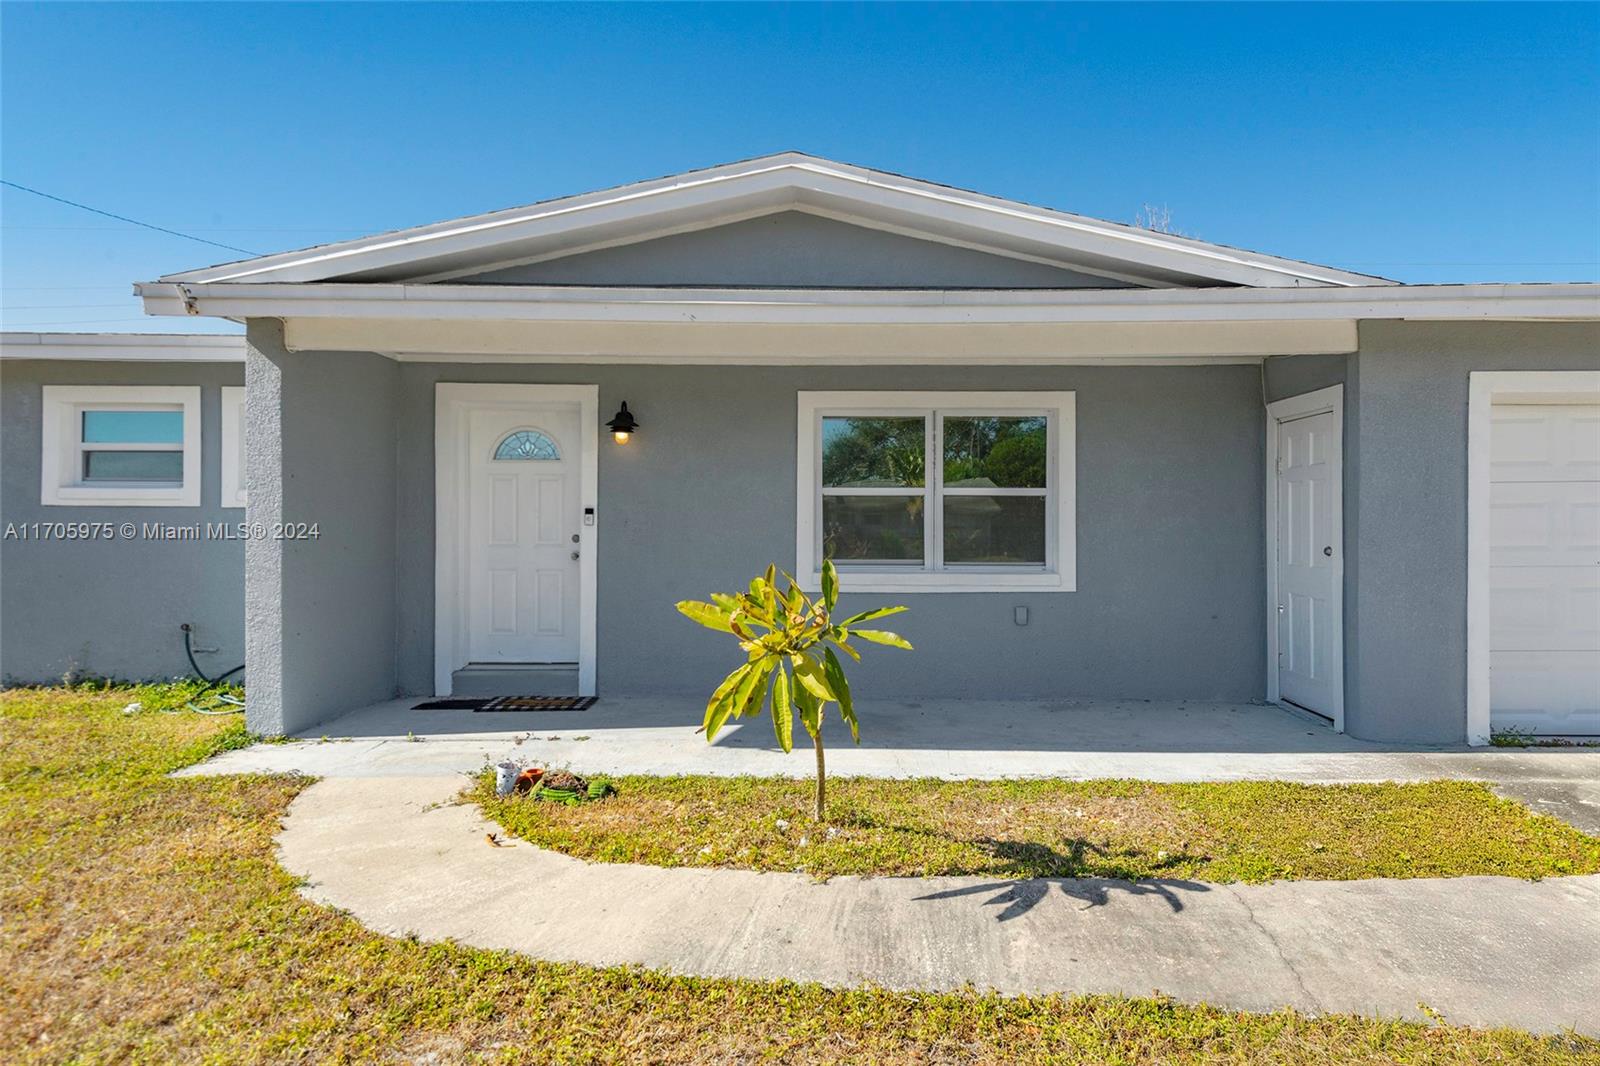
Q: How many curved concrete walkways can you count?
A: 1